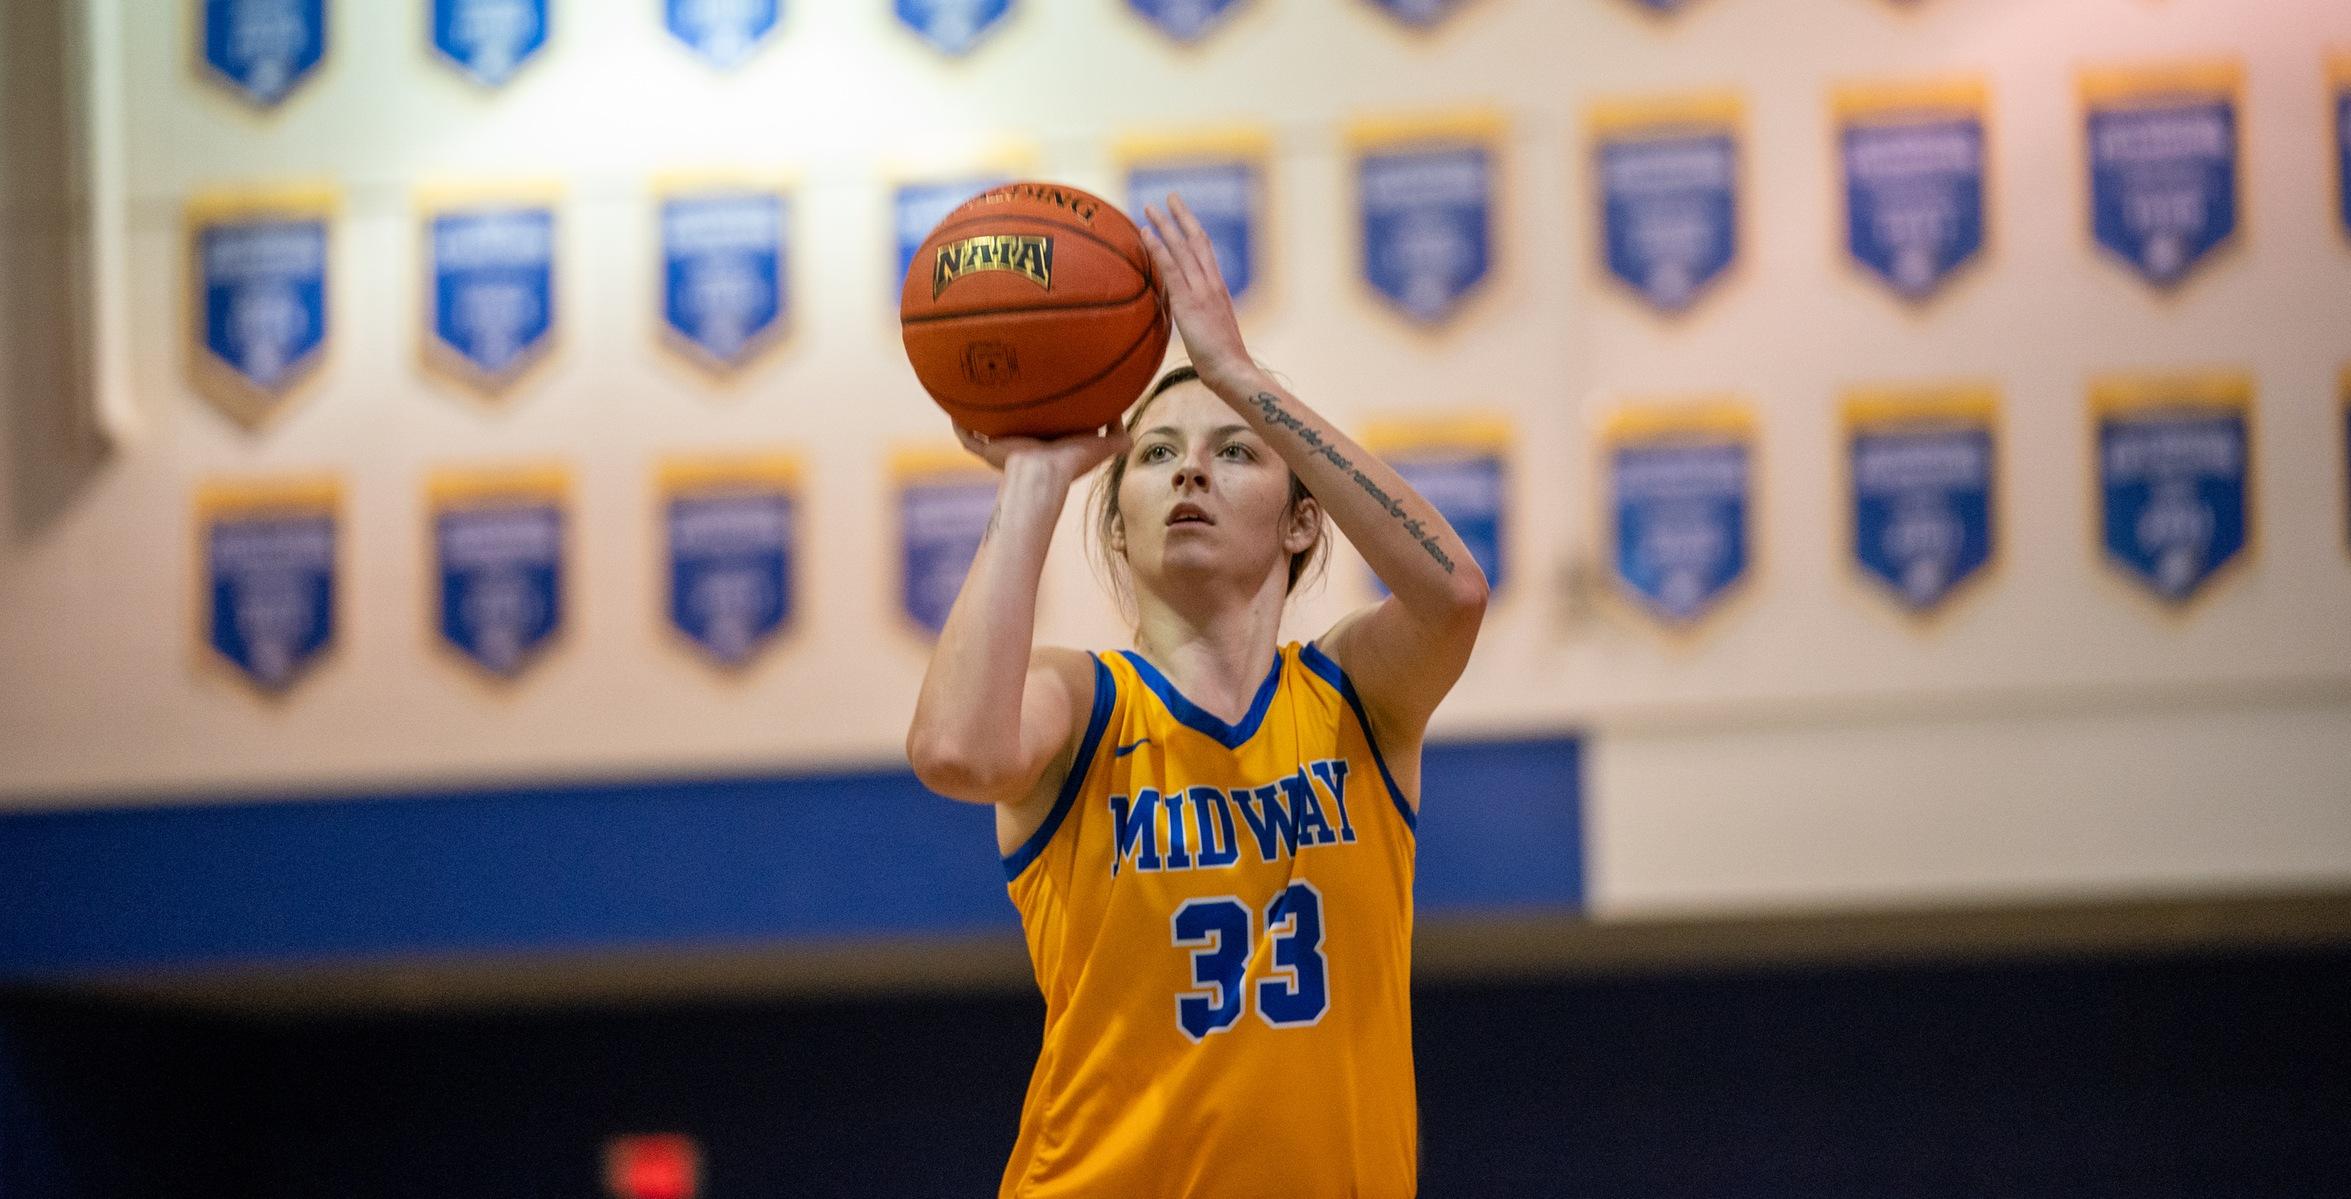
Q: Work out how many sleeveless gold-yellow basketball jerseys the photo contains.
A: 1